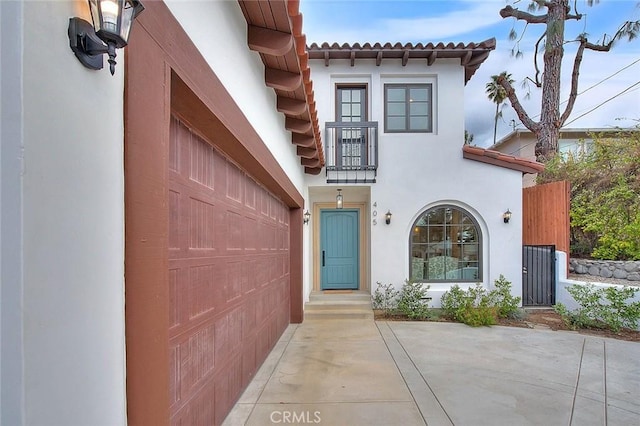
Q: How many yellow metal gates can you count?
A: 0